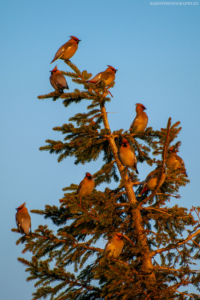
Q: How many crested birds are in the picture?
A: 10